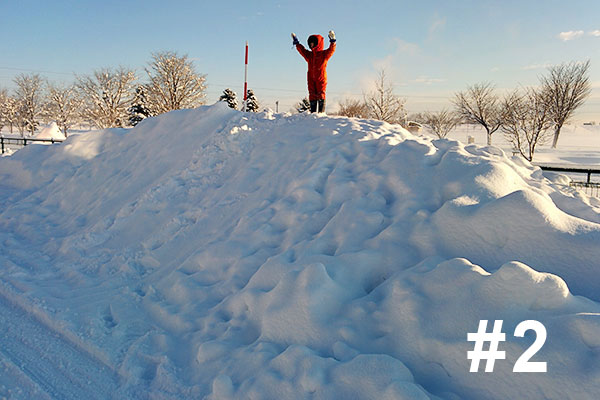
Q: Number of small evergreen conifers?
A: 4